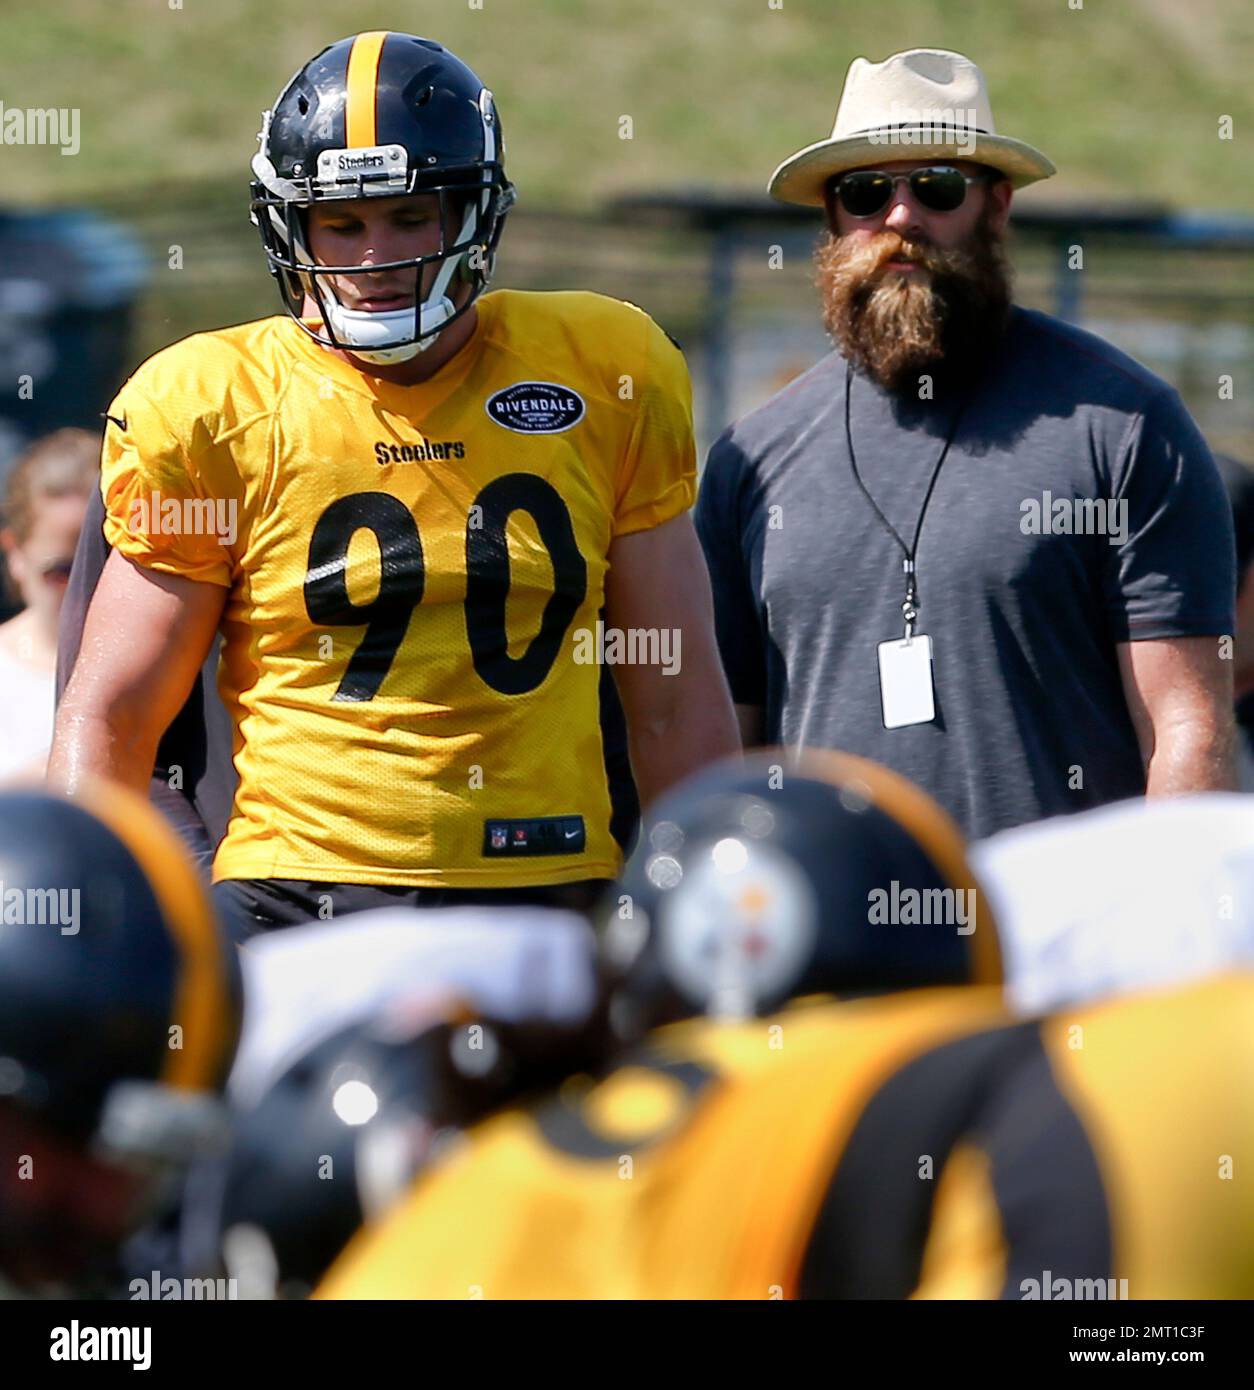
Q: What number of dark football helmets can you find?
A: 4